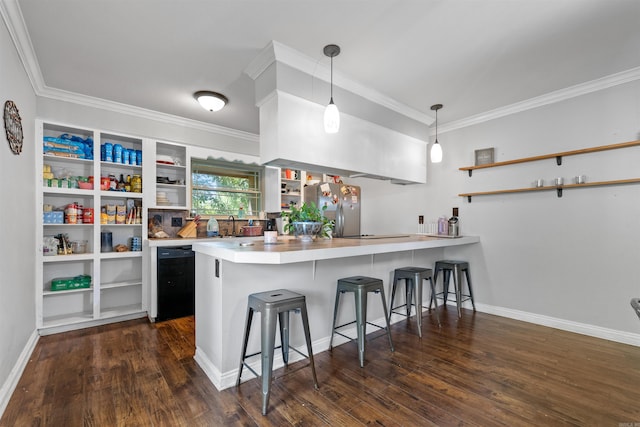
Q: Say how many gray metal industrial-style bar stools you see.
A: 4